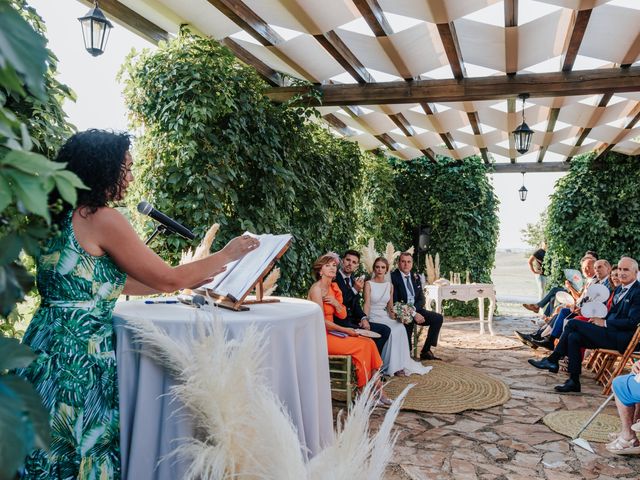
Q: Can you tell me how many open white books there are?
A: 1